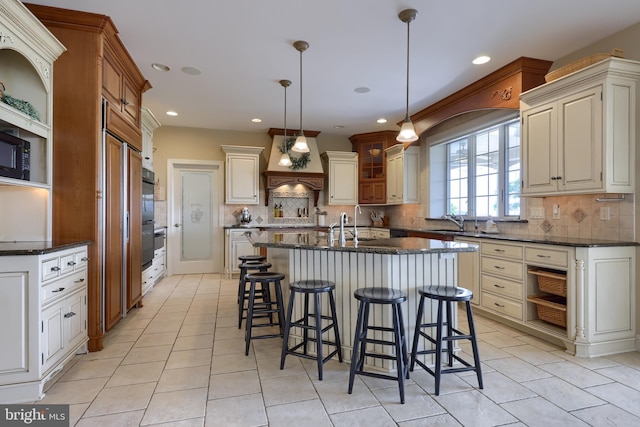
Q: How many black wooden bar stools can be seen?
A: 6